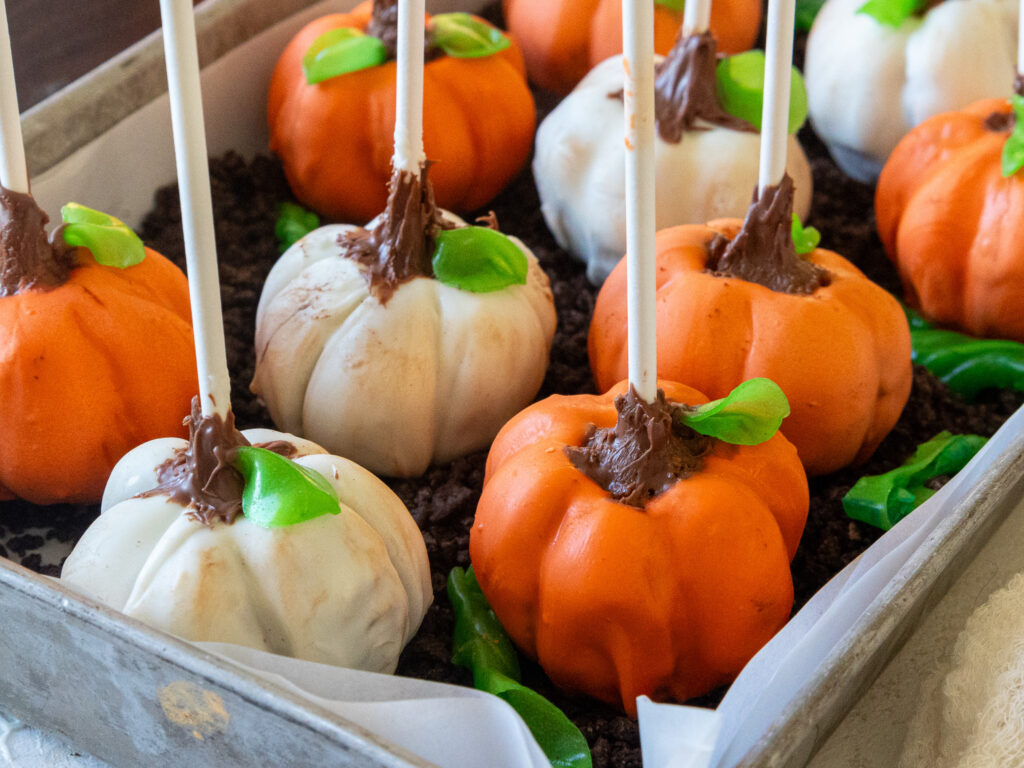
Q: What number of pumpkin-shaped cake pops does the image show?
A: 10